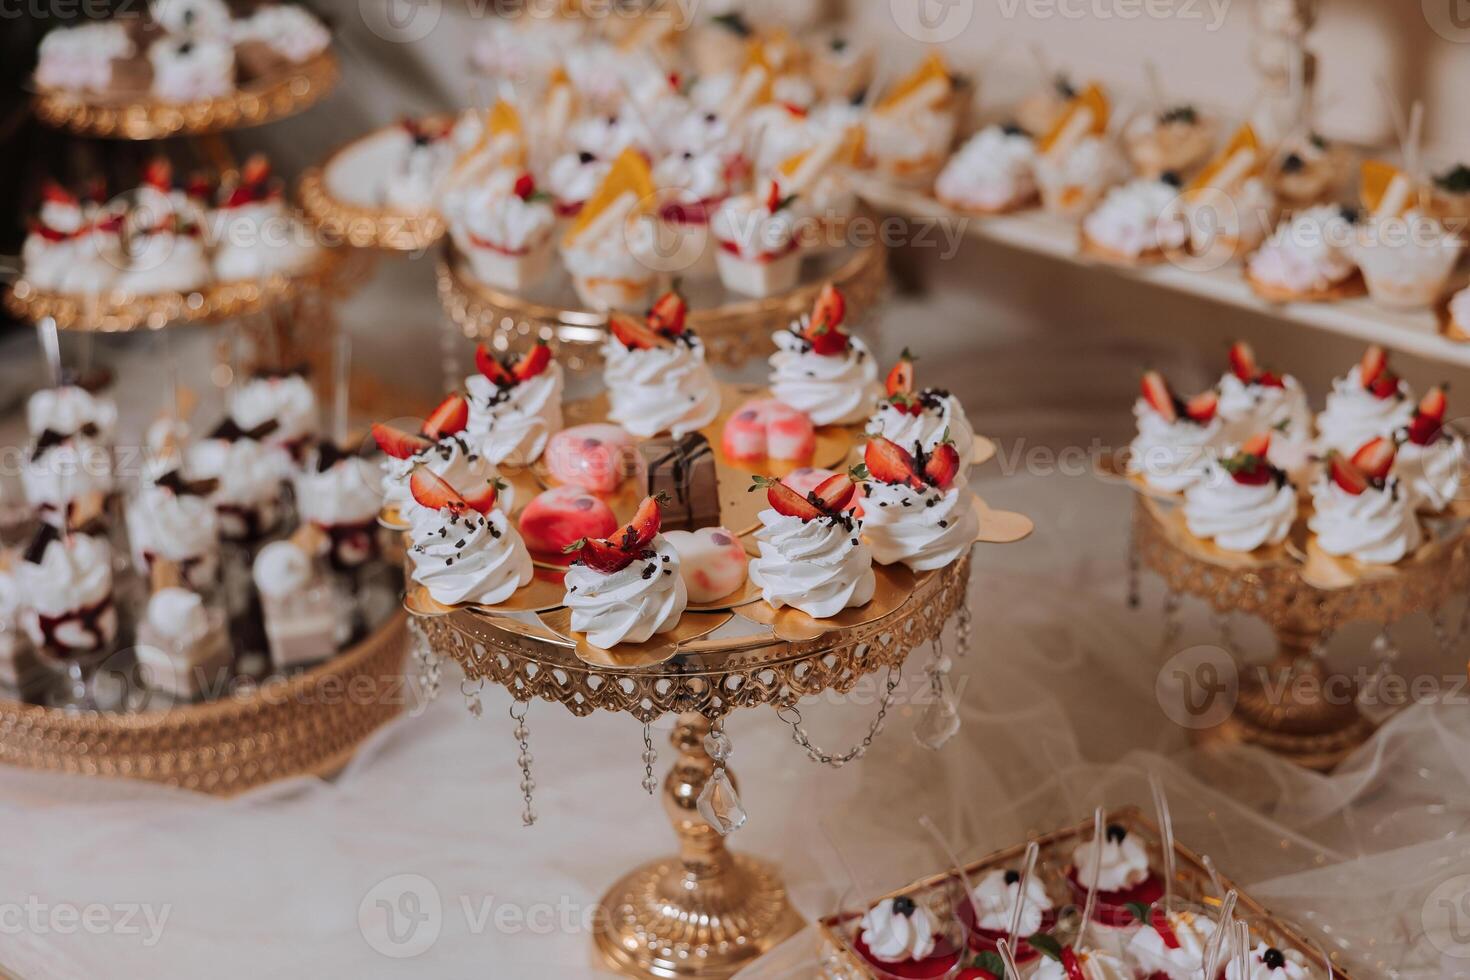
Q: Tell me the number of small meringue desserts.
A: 15